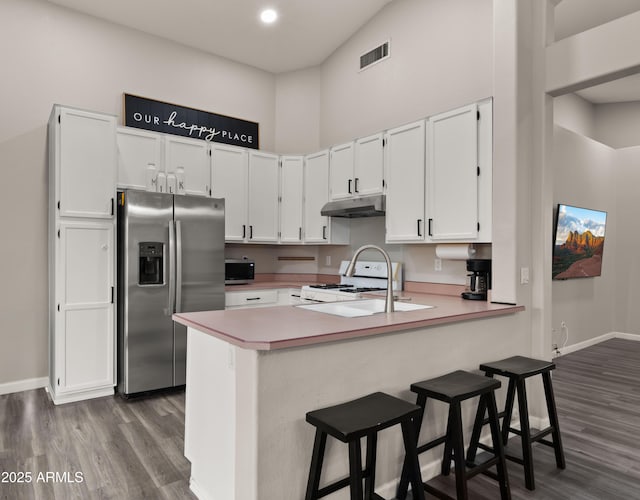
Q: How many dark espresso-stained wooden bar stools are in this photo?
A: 3